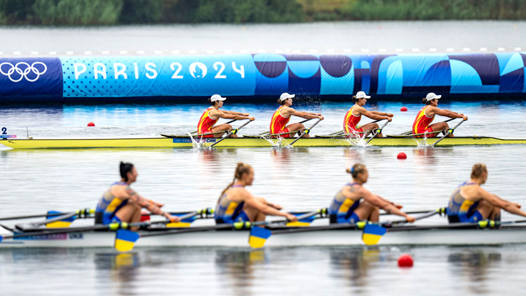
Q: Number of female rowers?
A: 8